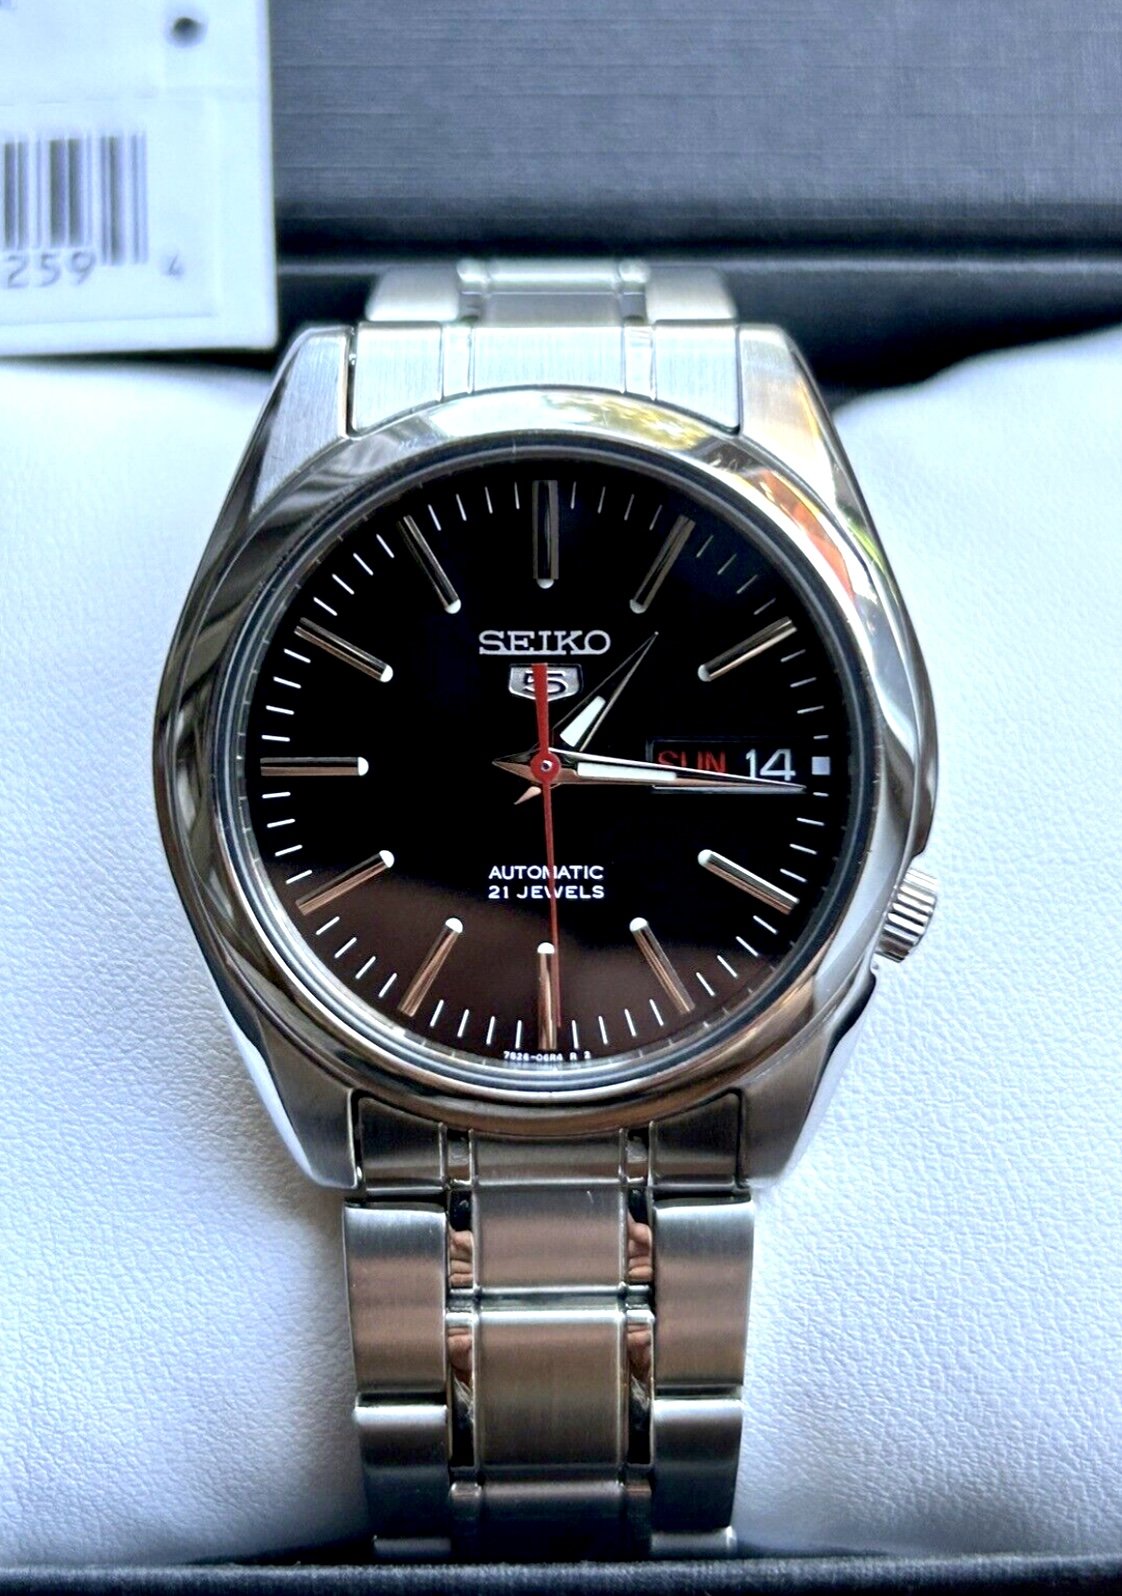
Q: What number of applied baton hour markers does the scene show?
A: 11